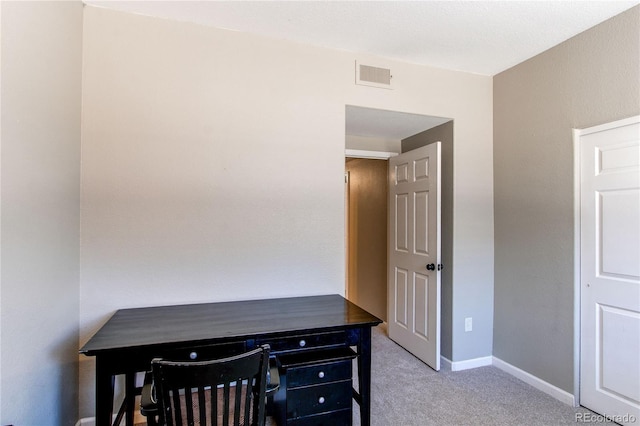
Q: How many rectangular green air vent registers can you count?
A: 0